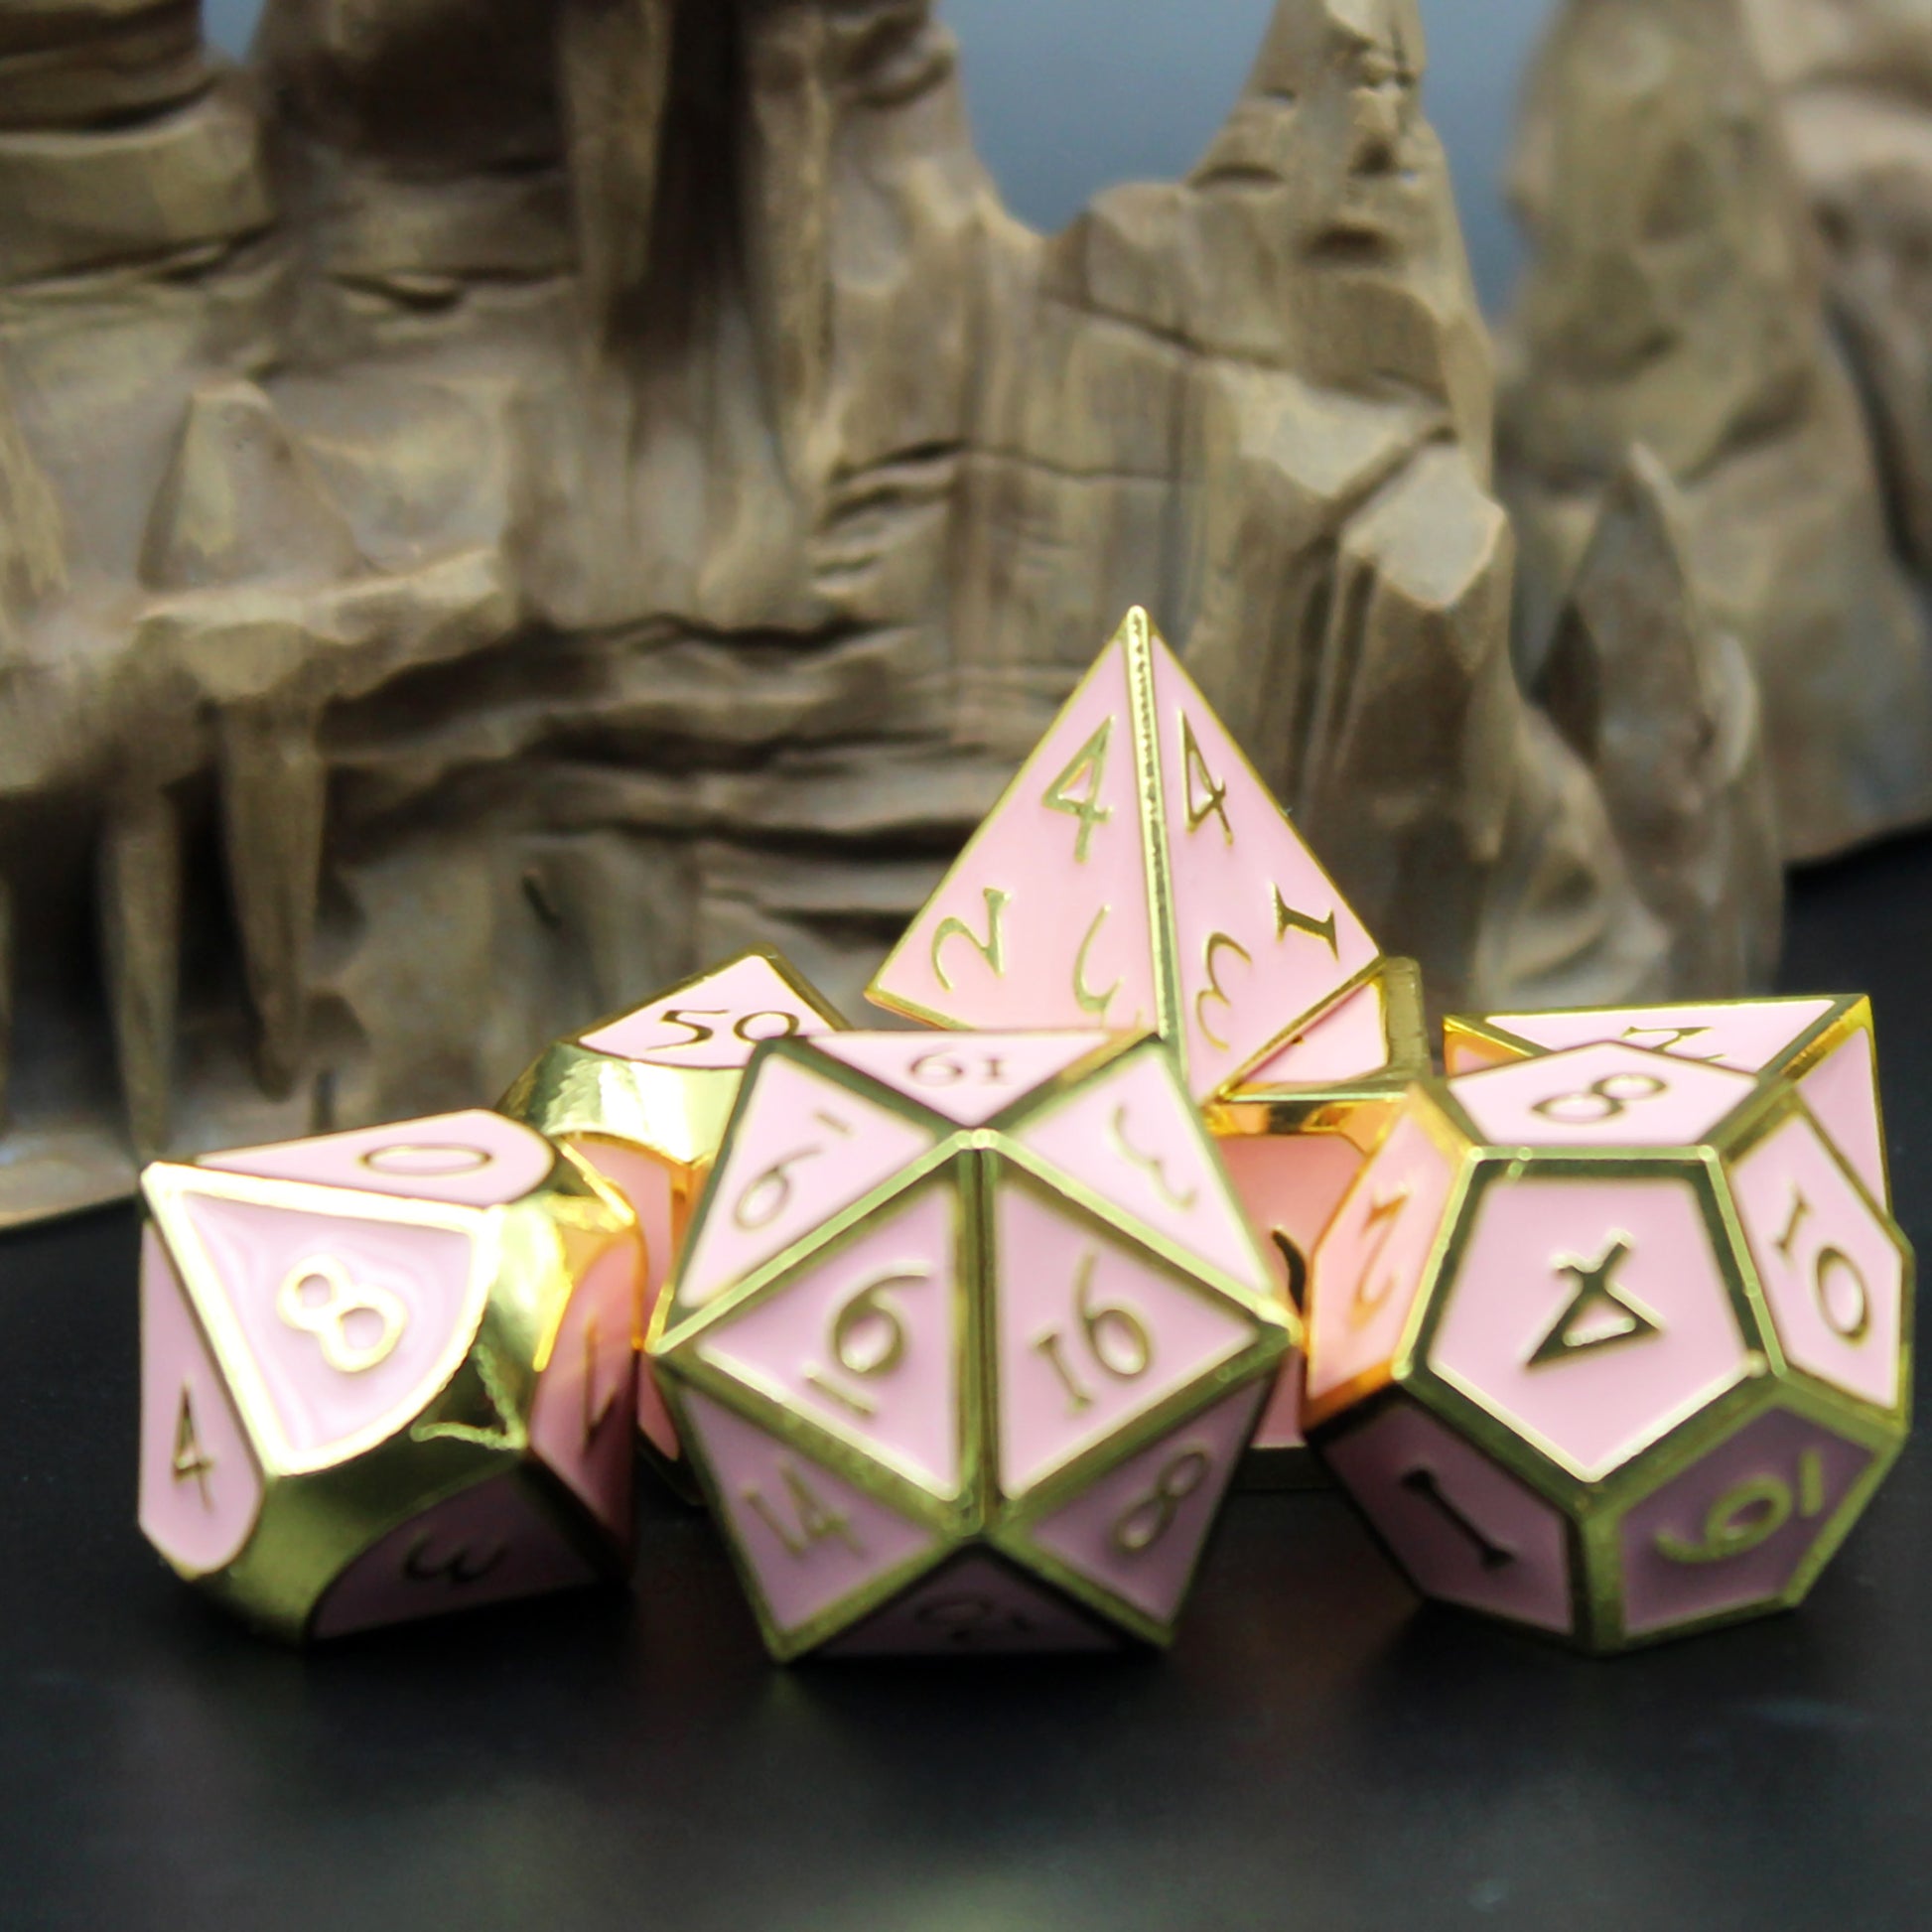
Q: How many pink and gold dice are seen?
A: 7